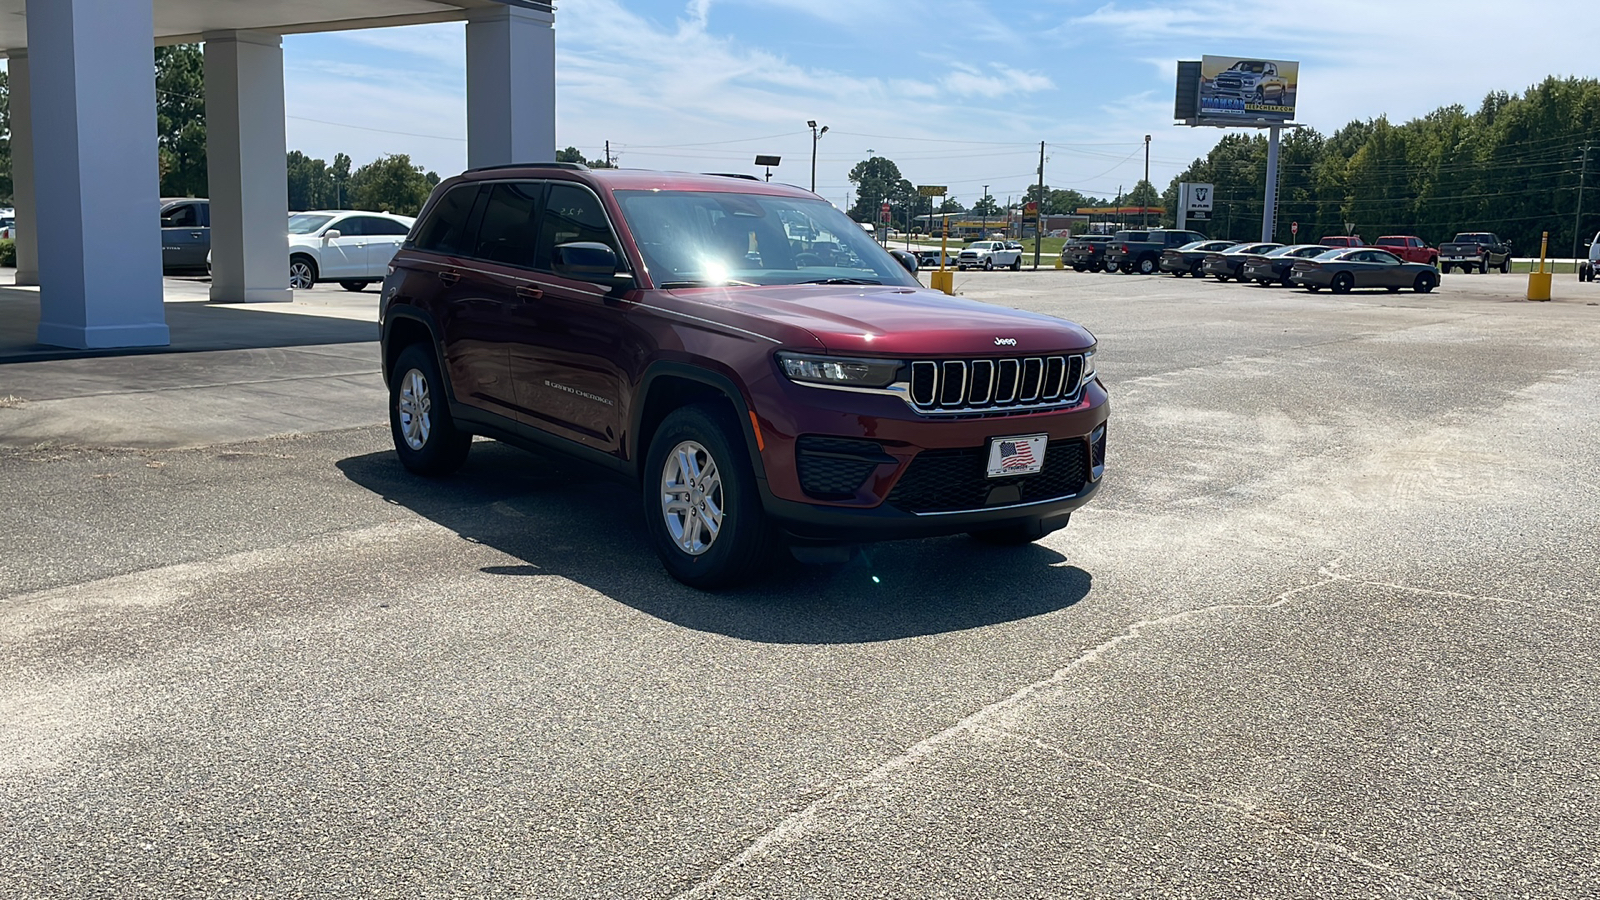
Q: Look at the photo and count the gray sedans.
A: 4